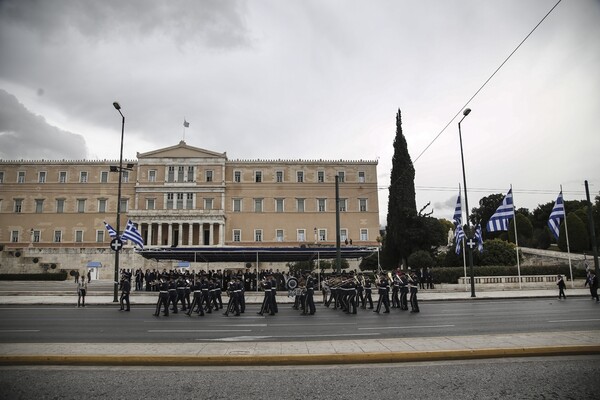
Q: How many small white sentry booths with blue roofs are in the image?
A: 2